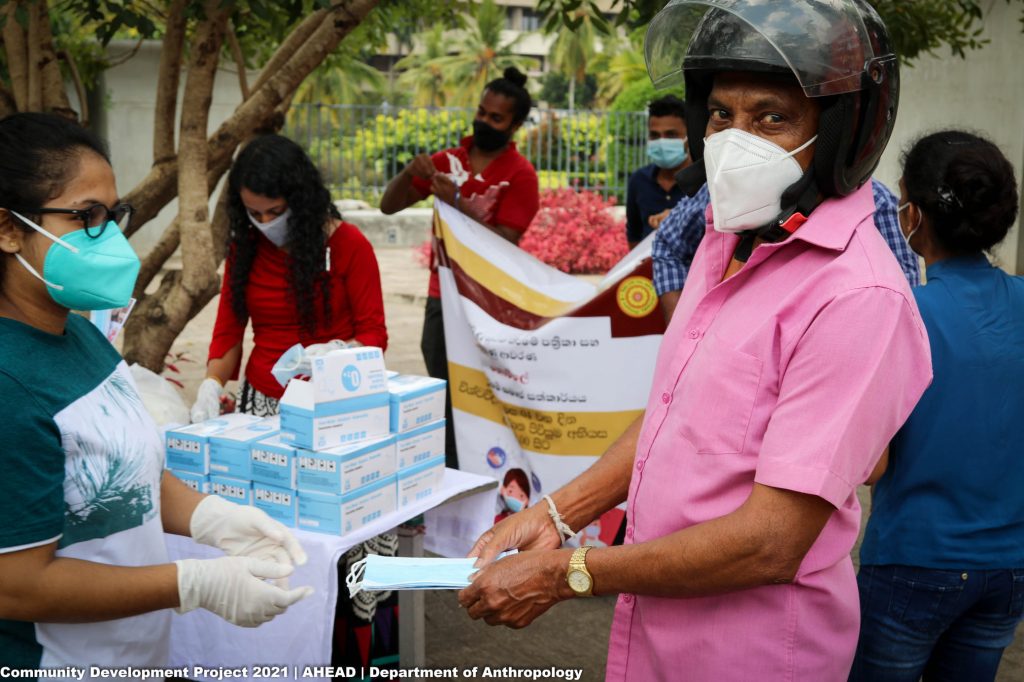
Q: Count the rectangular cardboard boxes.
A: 12